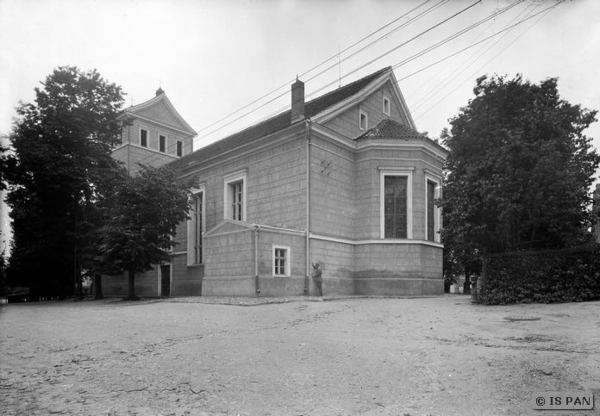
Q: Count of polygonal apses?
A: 1